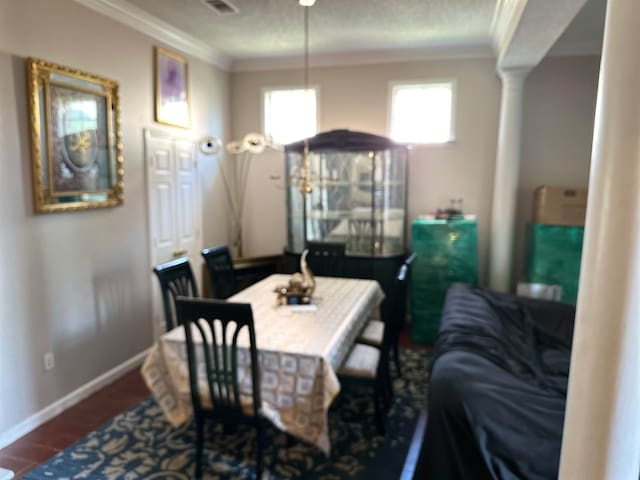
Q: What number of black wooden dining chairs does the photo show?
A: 6